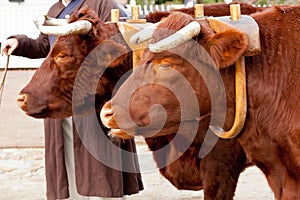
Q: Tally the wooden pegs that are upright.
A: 4